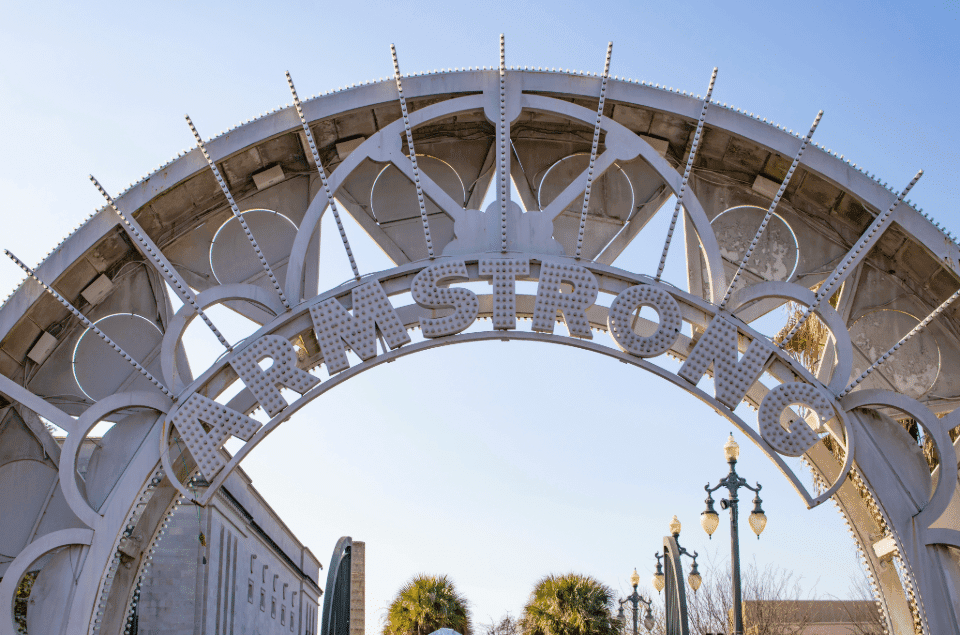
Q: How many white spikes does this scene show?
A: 11